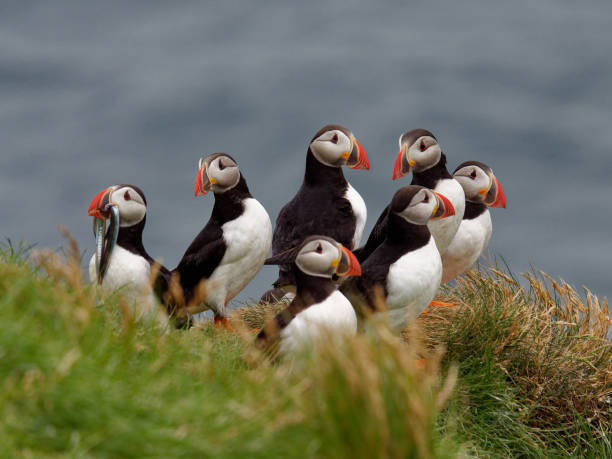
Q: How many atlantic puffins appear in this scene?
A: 7